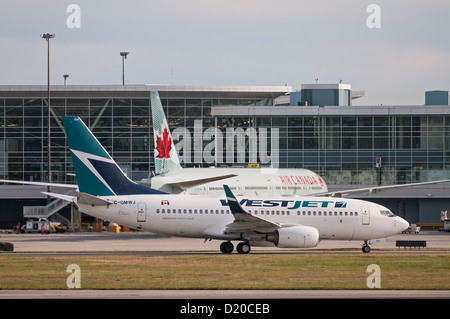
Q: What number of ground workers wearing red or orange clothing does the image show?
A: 0